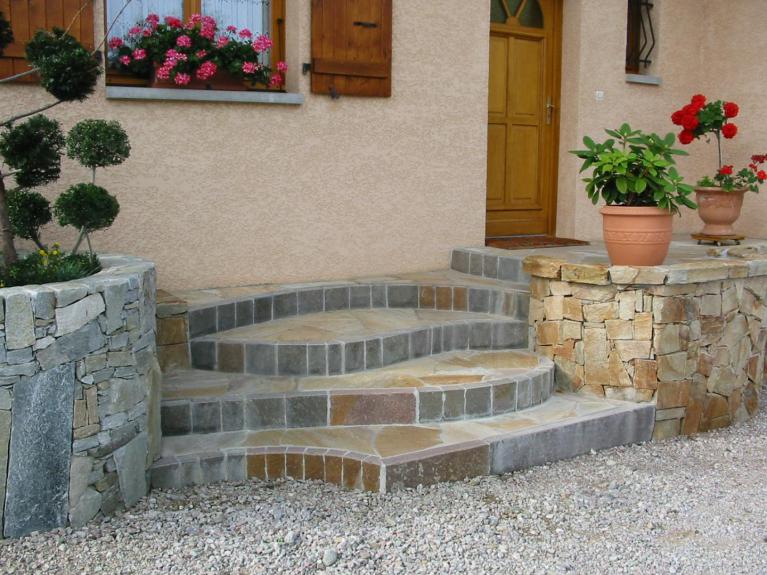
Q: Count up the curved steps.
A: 4